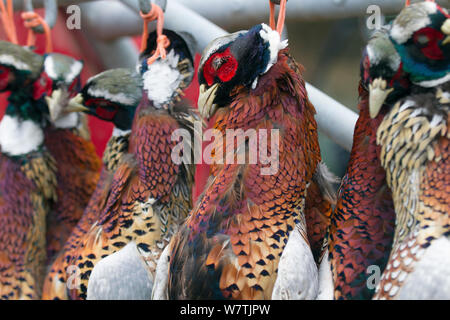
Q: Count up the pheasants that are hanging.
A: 7